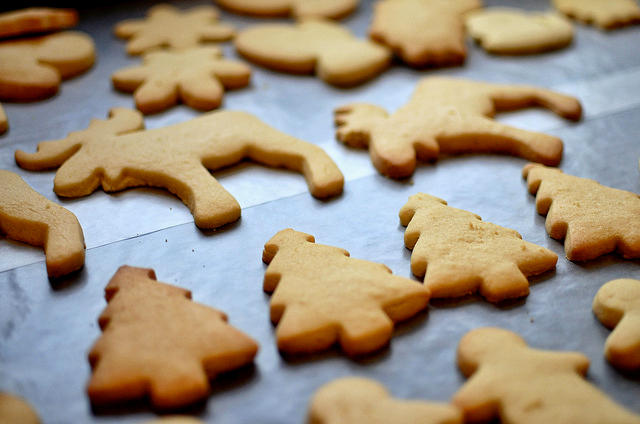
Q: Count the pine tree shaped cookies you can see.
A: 4